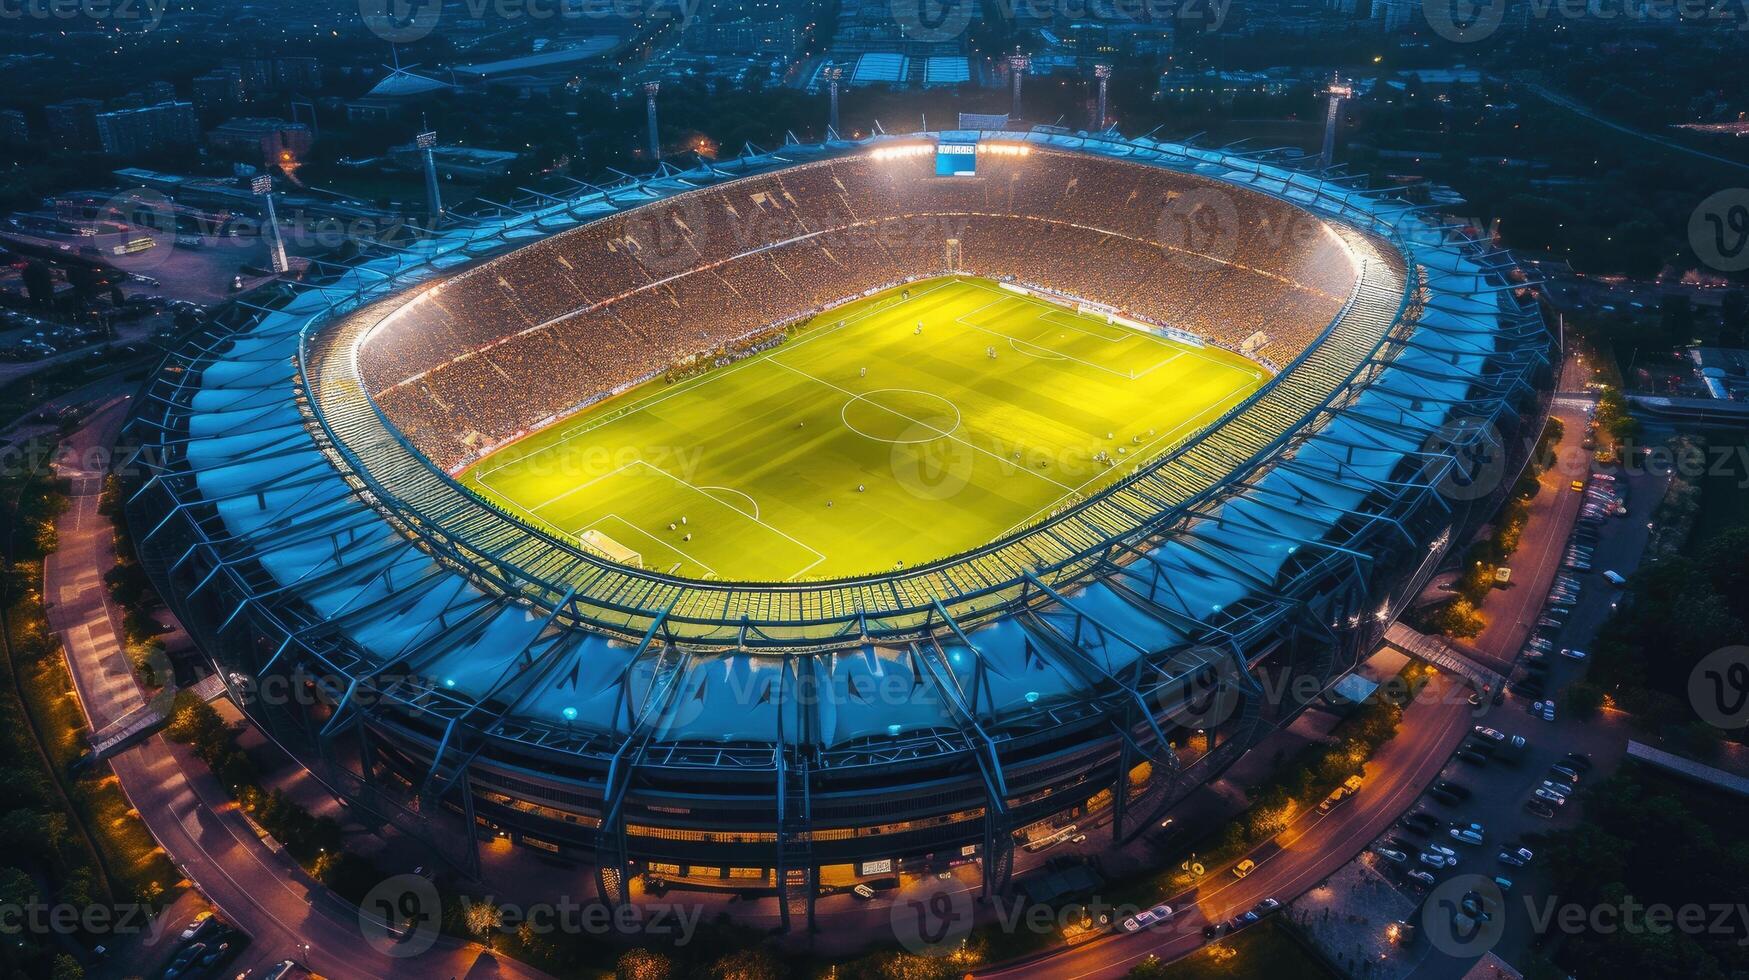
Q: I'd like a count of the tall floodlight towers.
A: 7